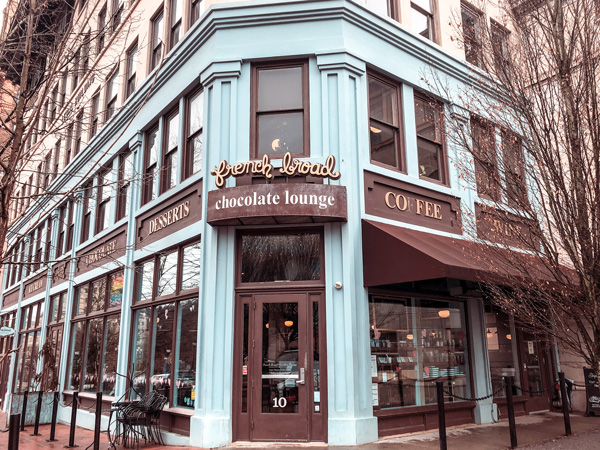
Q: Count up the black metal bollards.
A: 9